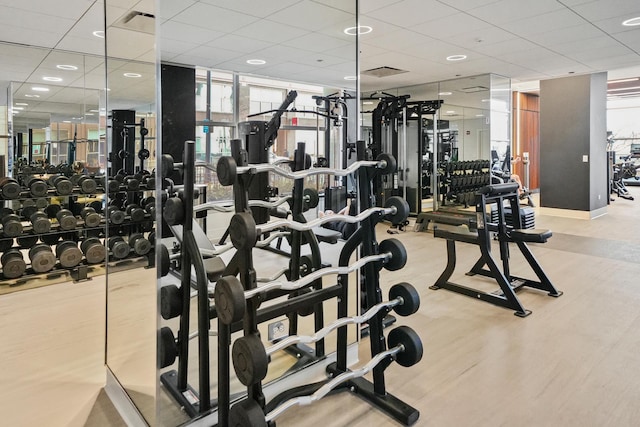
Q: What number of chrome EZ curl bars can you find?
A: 5